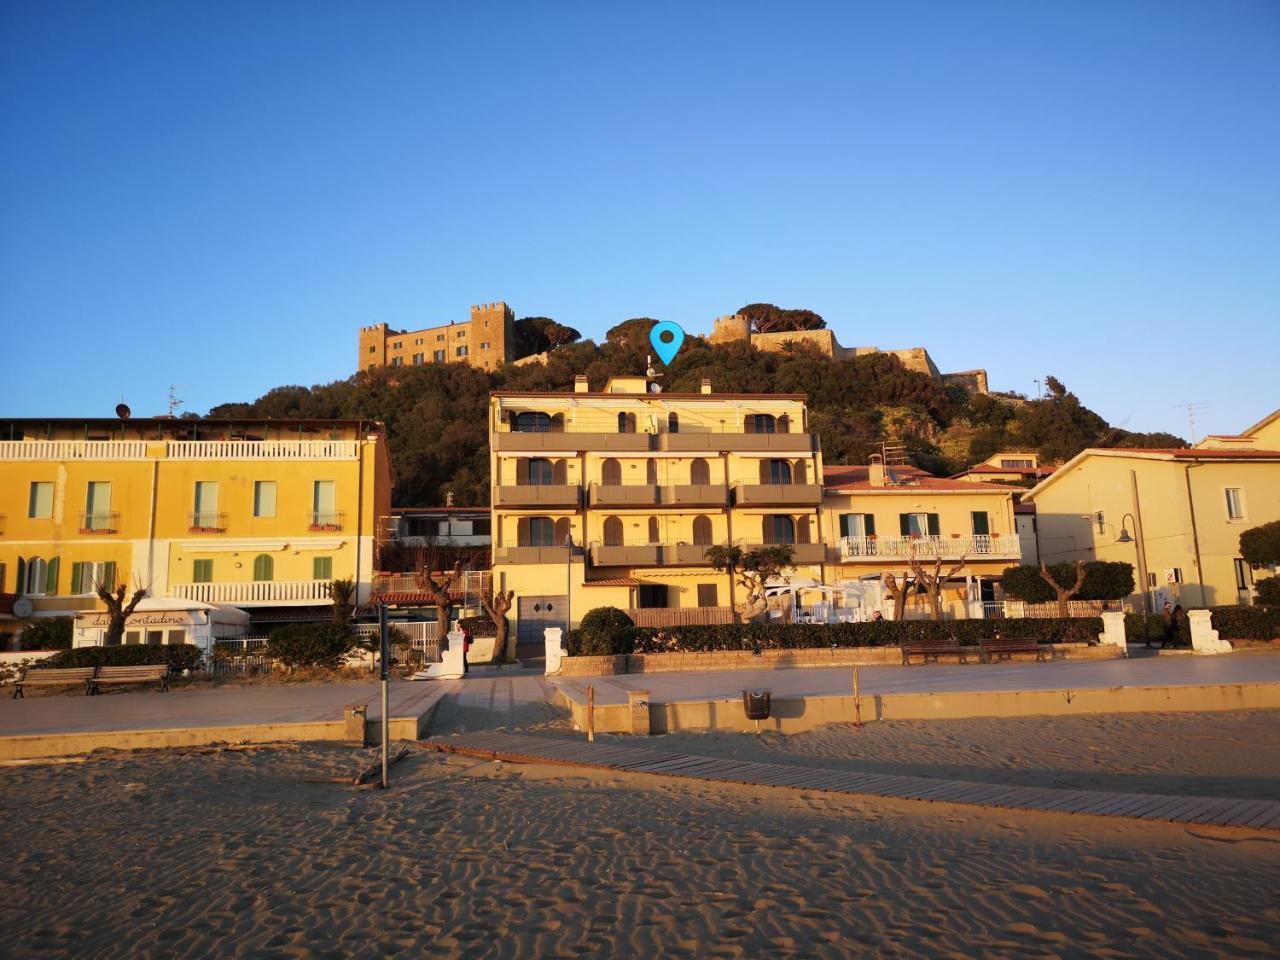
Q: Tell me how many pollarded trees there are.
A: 6